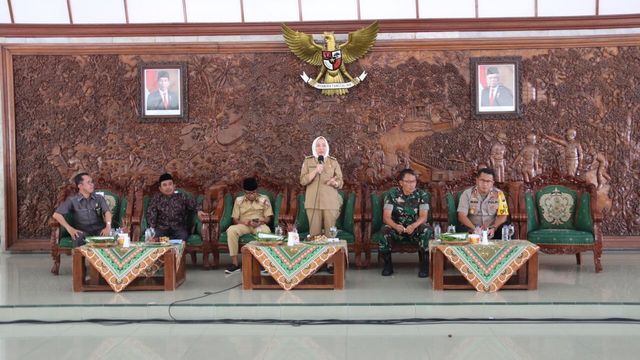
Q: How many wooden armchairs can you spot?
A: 7